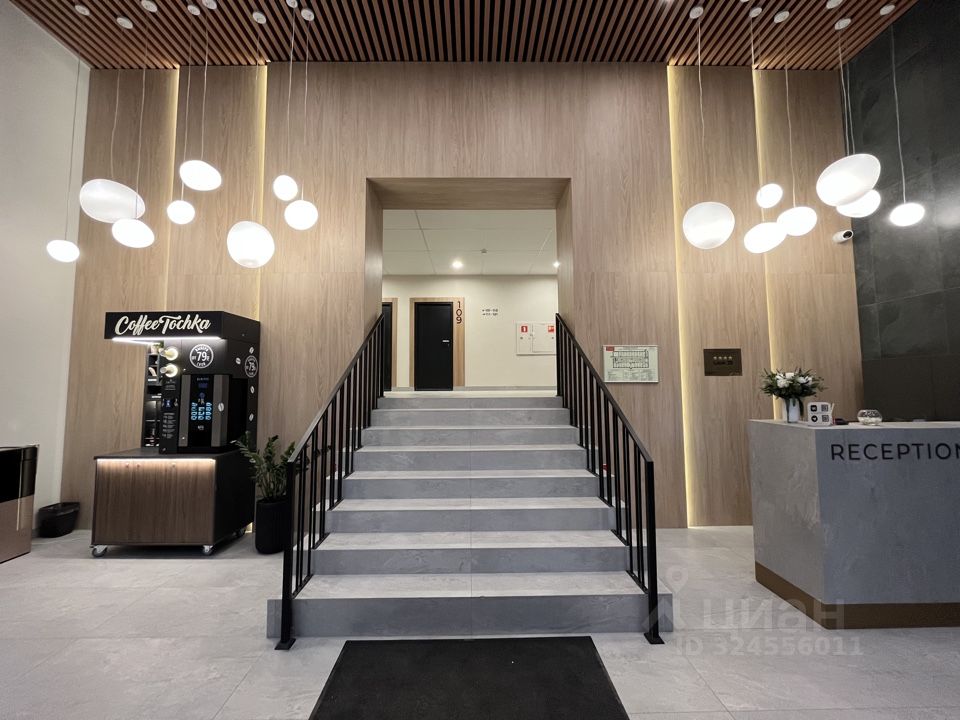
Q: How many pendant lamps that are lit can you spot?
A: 15